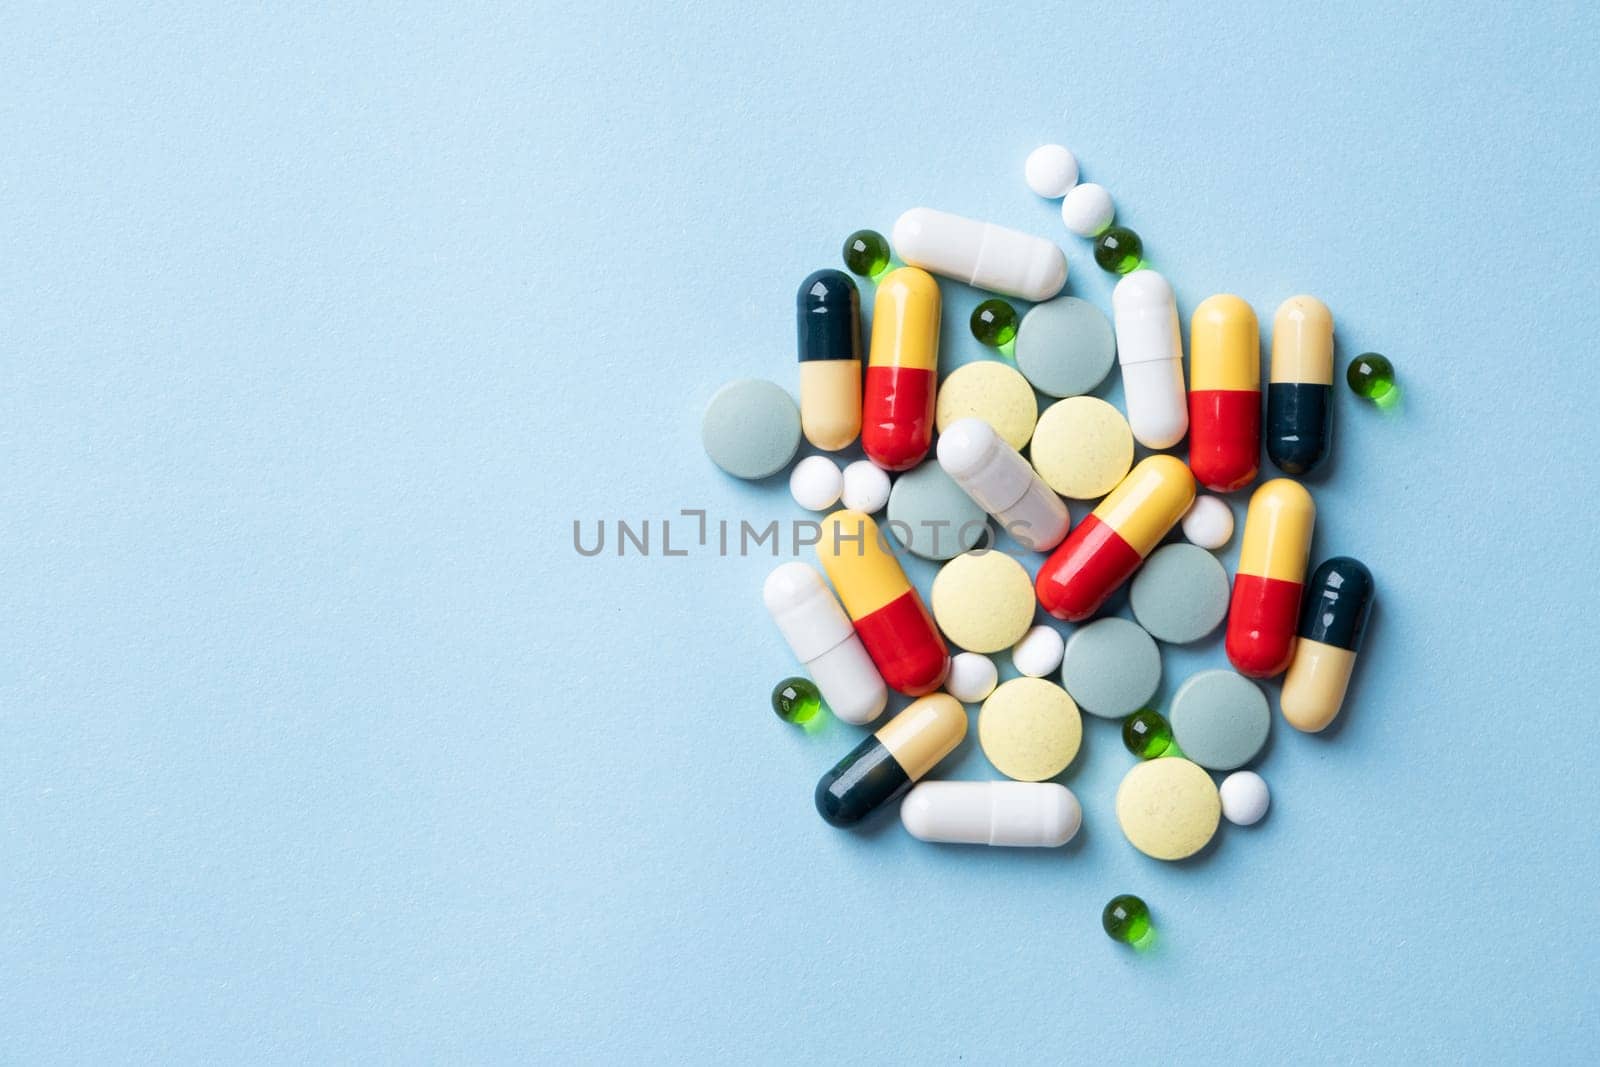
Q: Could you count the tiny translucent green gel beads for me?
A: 7